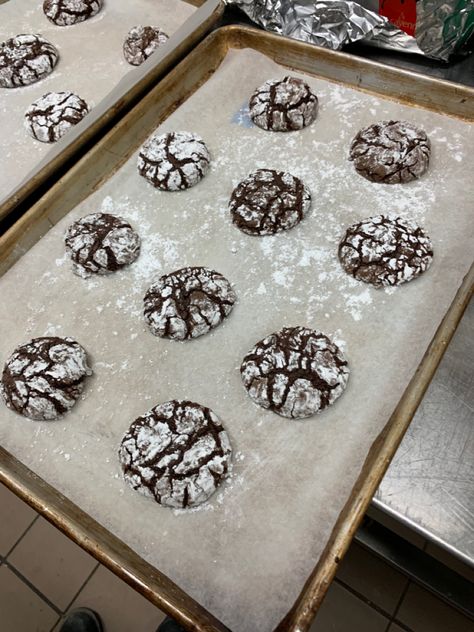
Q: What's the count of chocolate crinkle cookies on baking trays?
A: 14